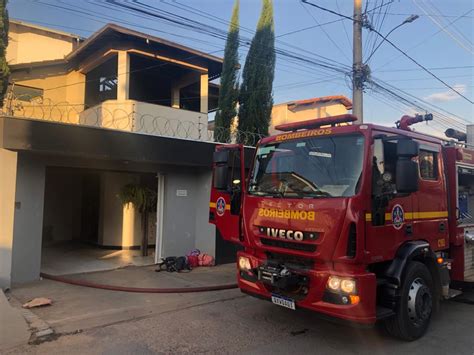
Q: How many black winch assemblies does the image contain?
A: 1